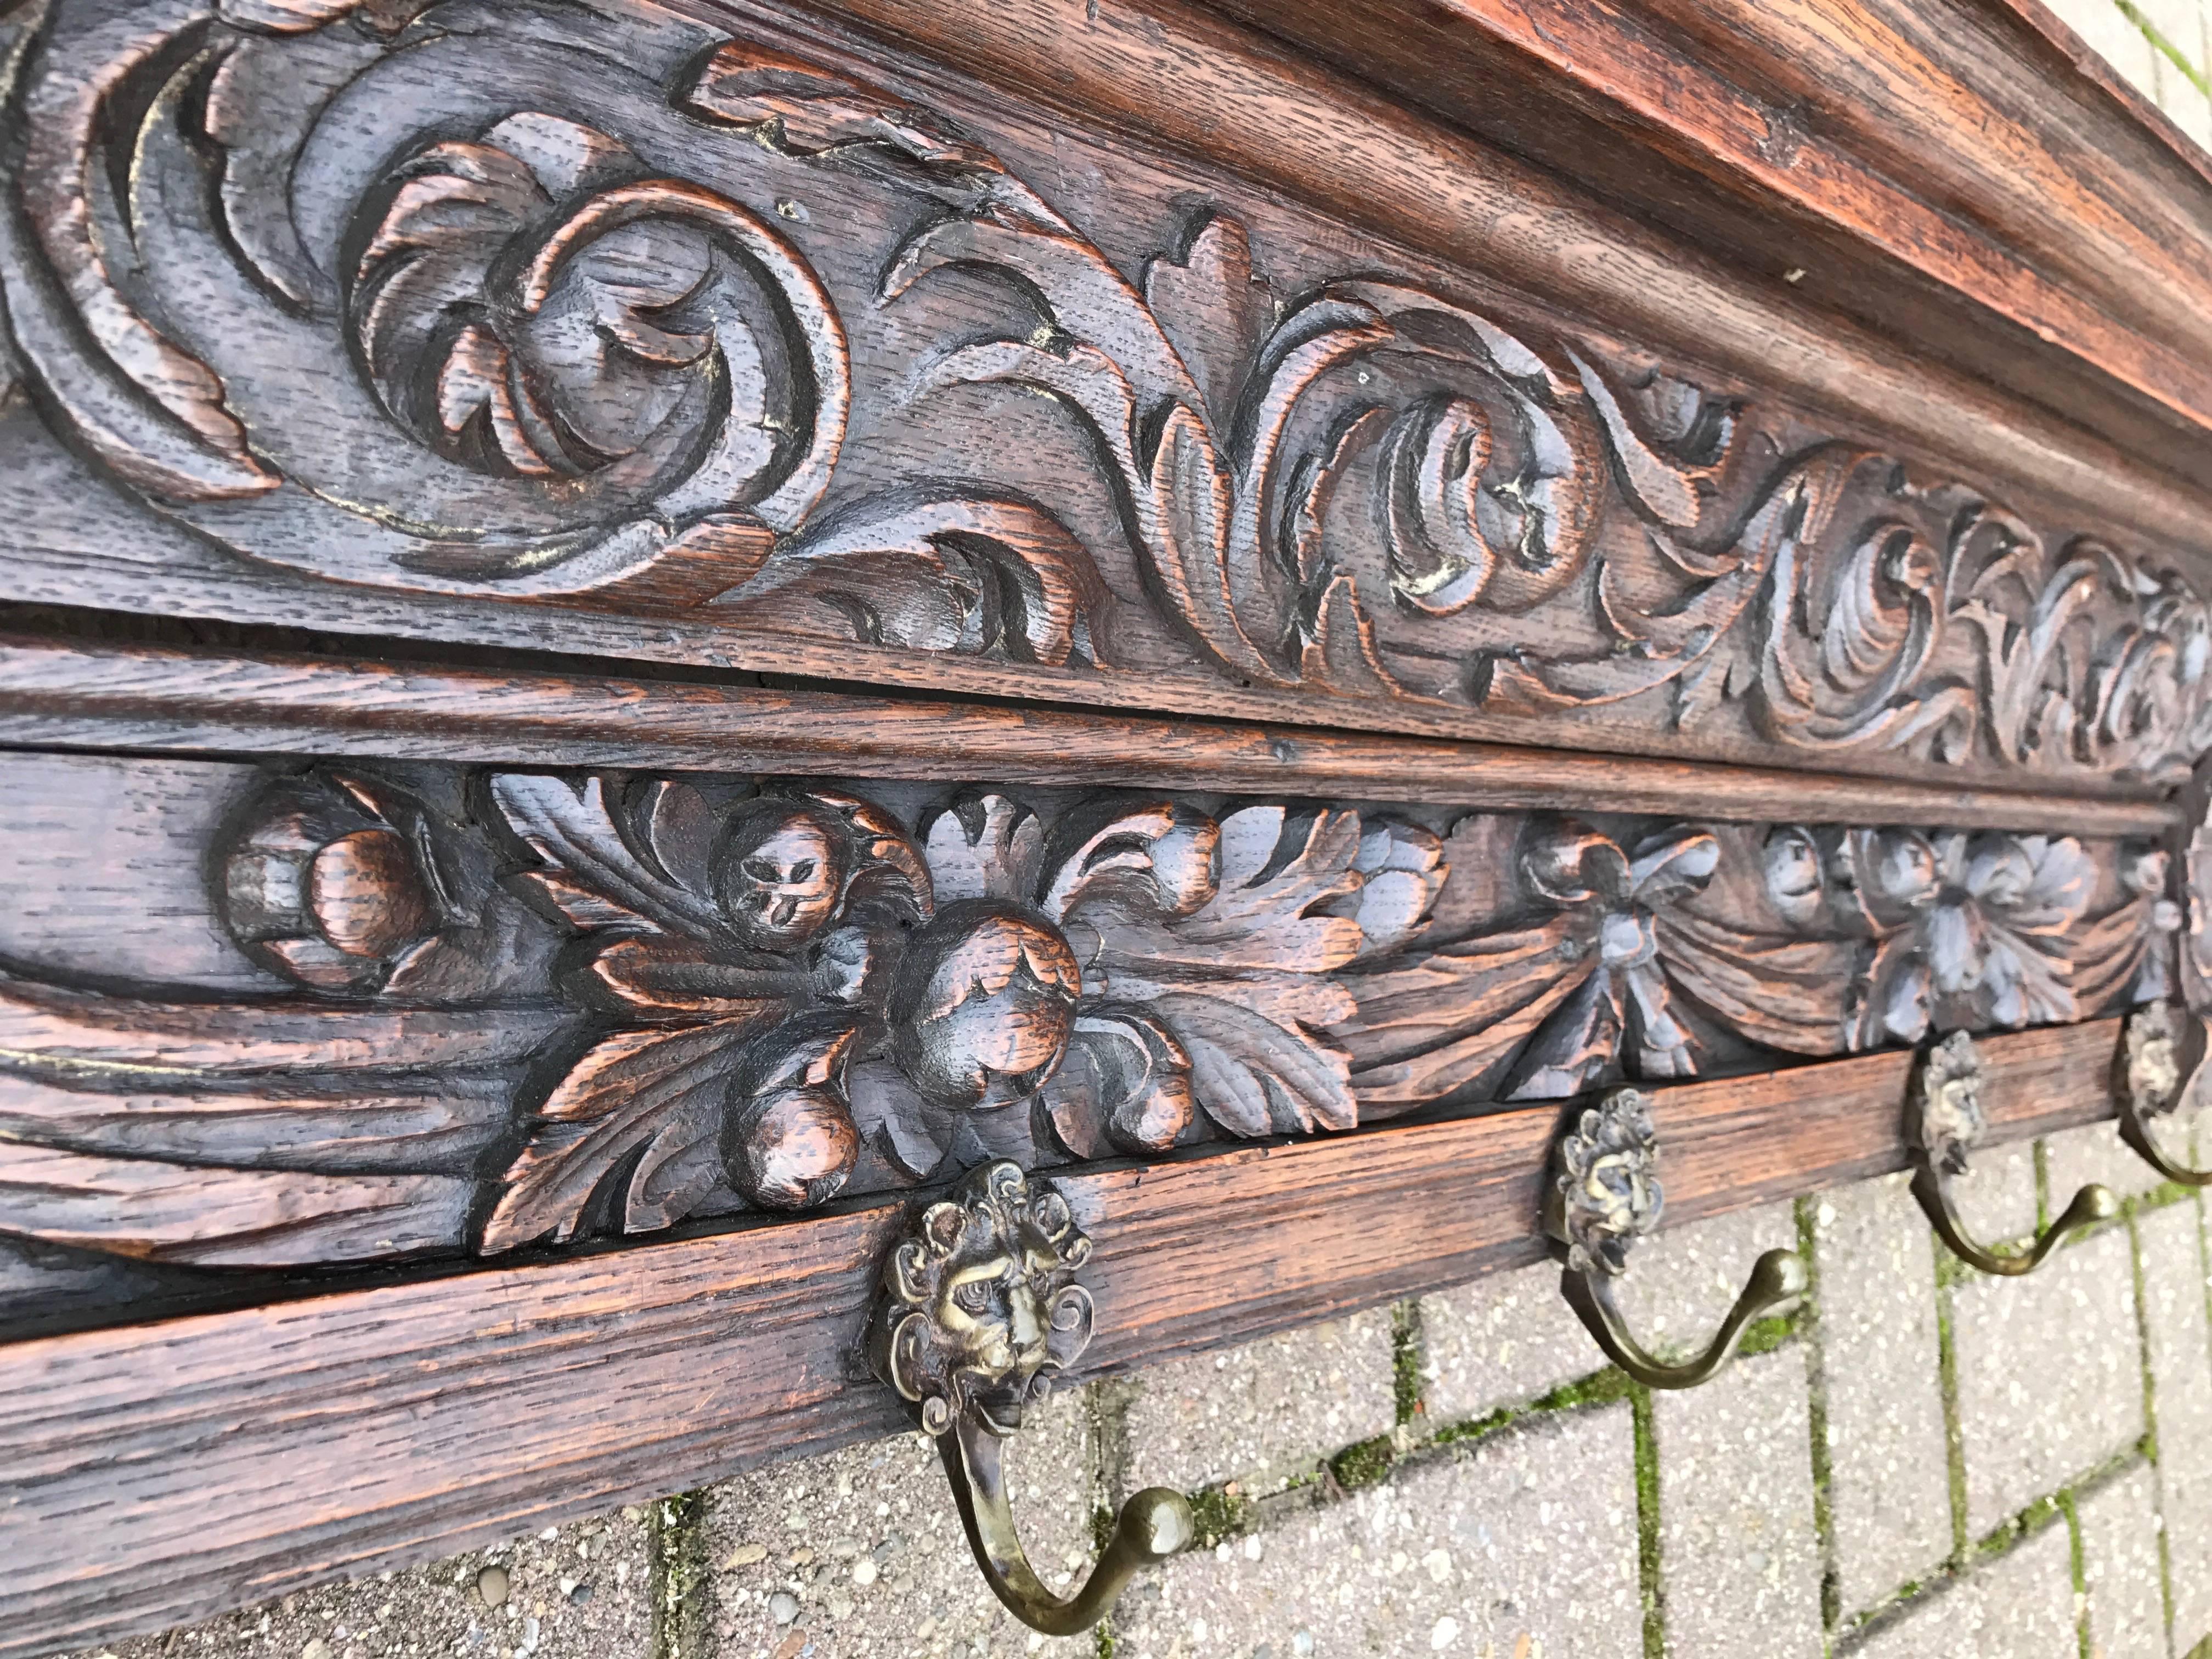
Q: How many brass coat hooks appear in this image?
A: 4